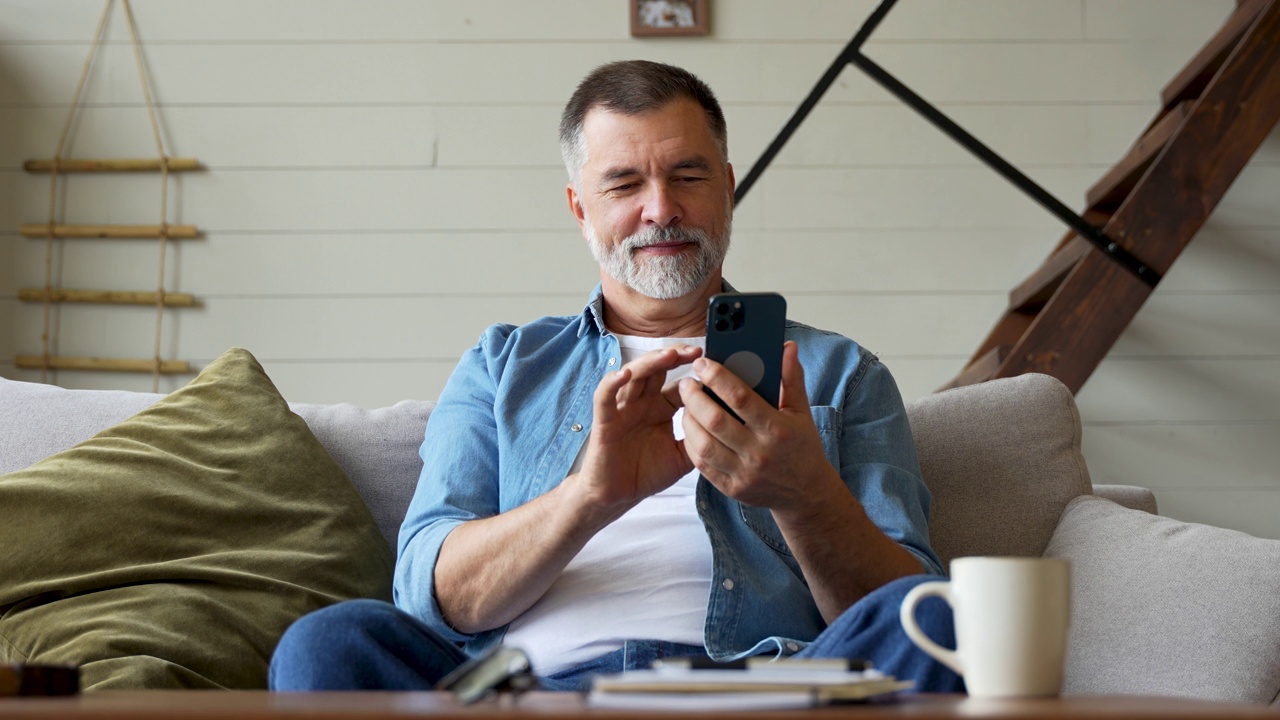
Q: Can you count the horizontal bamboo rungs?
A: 4